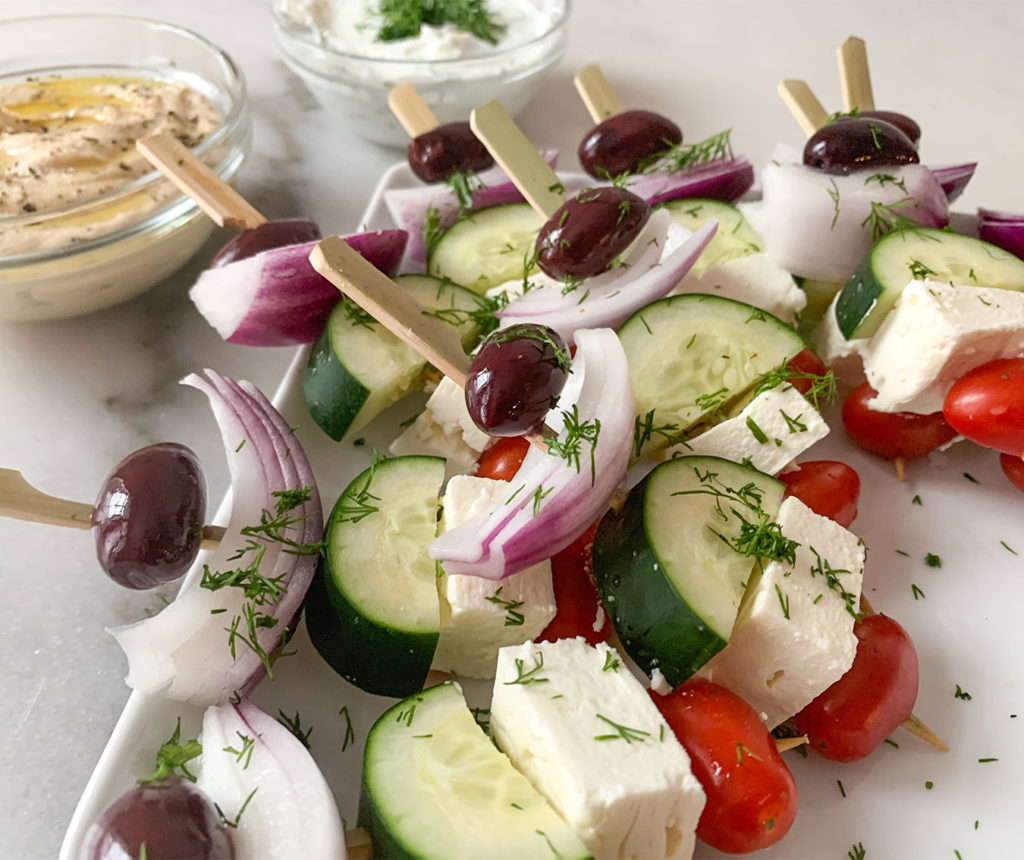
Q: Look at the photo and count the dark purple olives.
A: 9